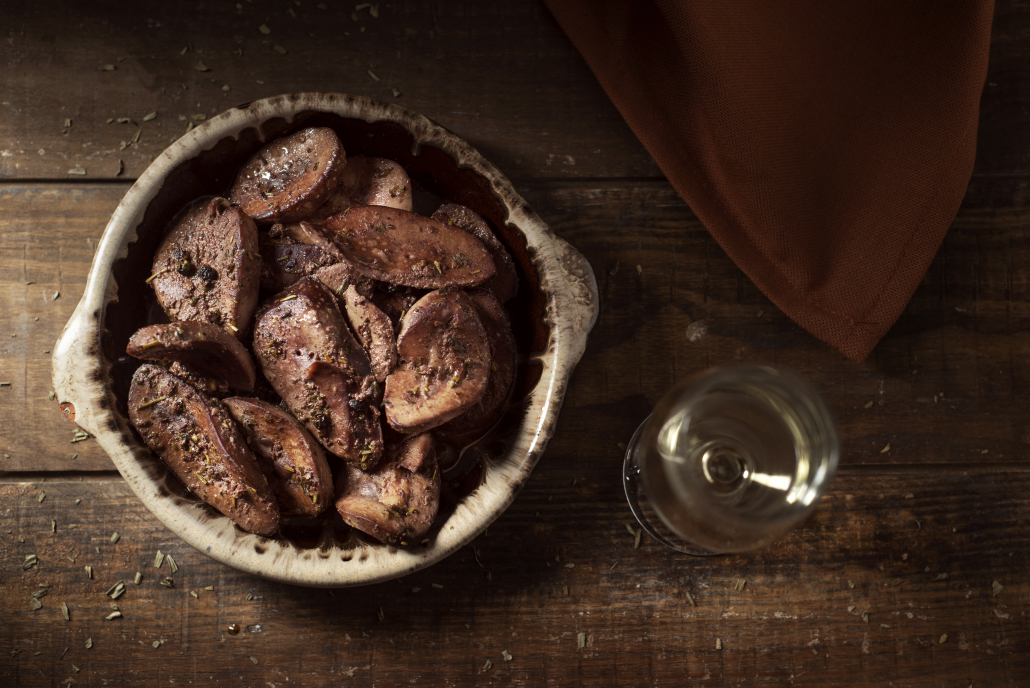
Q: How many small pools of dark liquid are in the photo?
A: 1